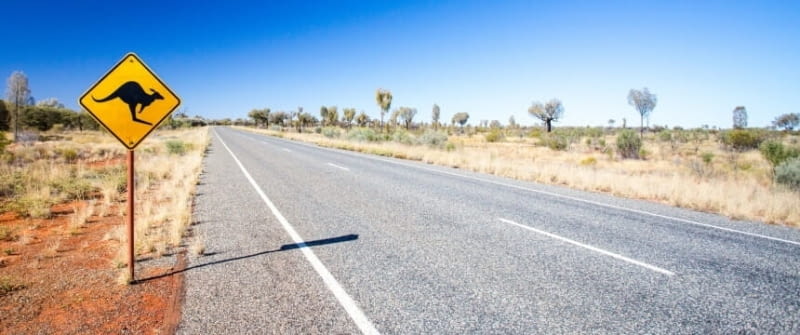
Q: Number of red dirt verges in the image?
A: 1